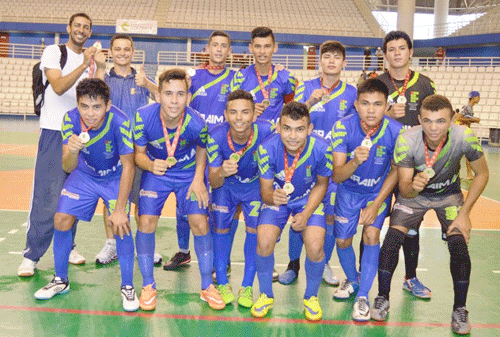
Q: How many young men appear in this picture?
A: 12